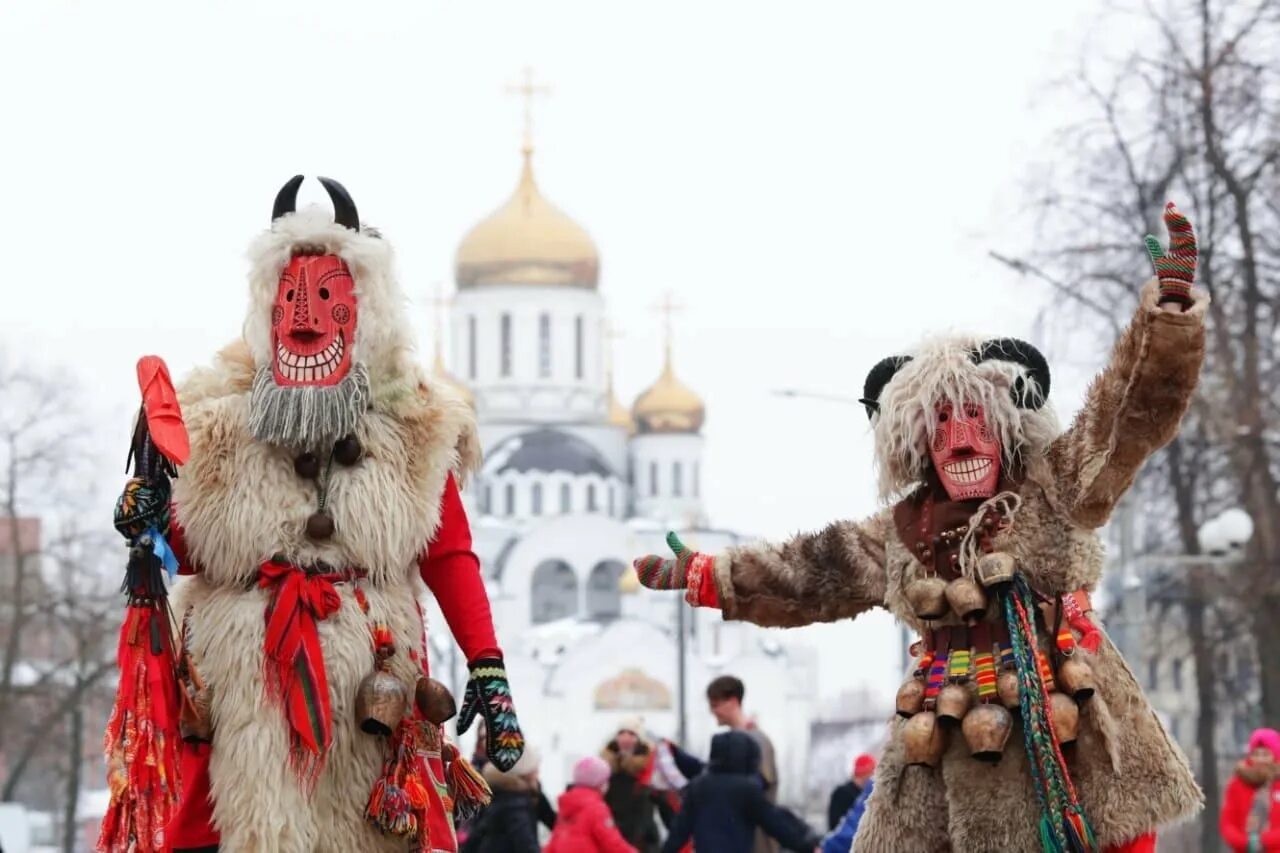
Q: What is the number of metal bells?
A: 13